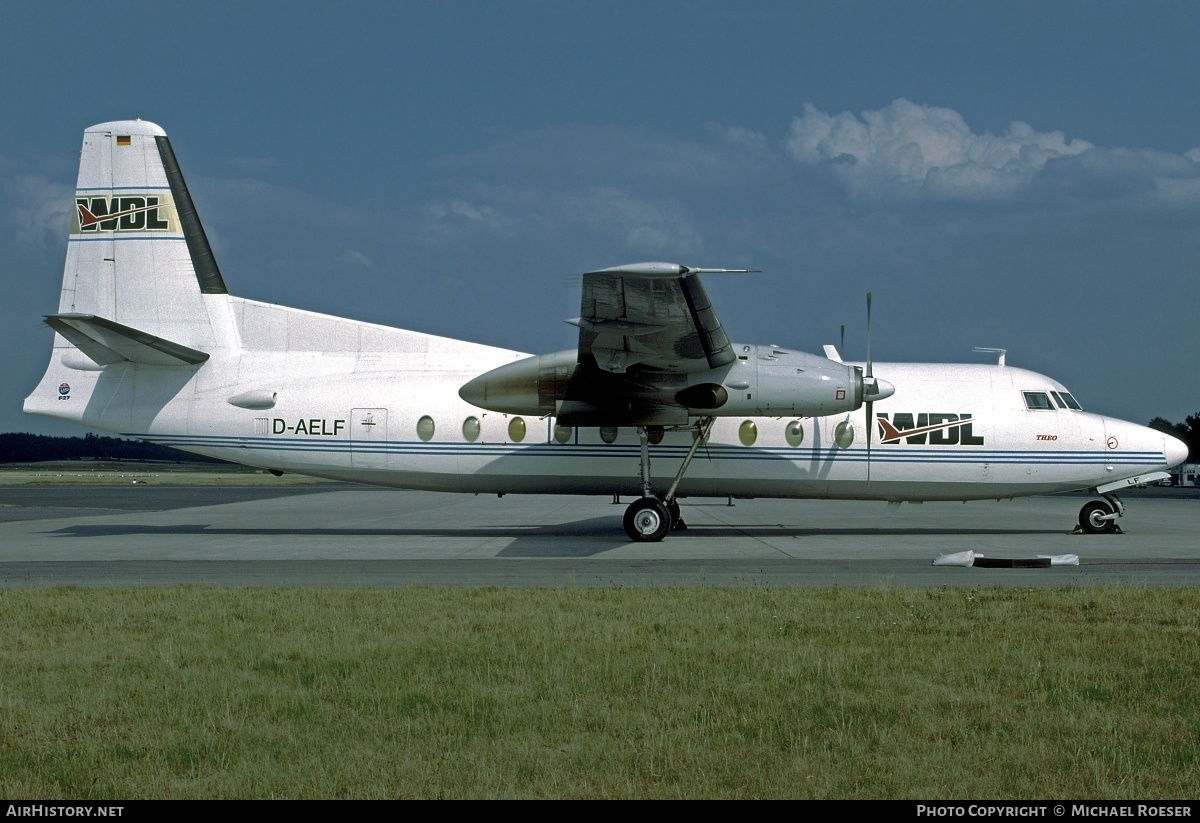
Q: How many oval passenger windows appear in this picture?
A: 10